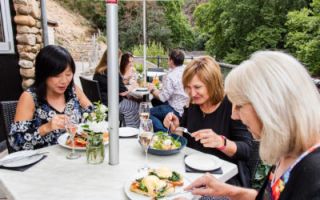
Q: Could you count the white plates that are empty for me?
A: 3